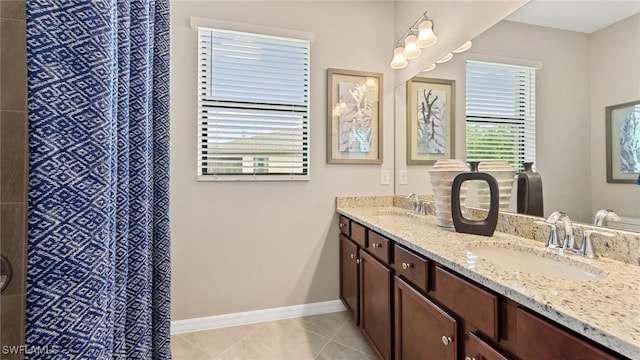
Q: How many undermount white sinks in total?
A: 2